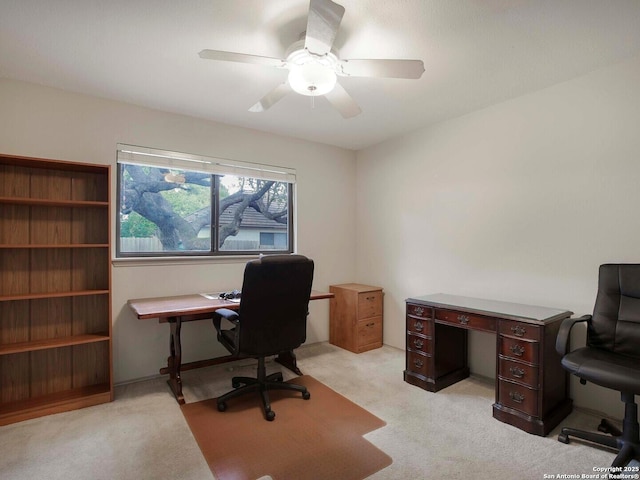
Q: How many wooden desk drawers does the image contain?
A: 9